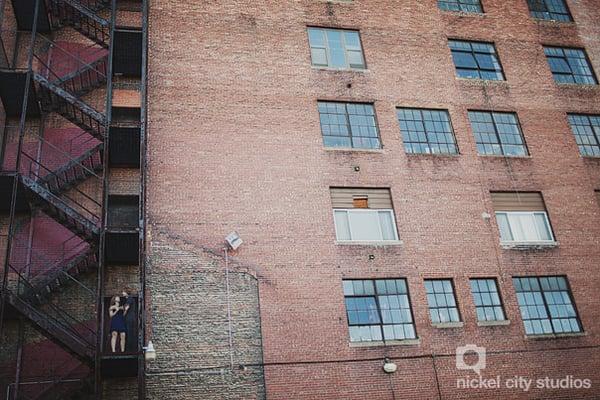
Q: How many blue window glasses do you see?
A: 13